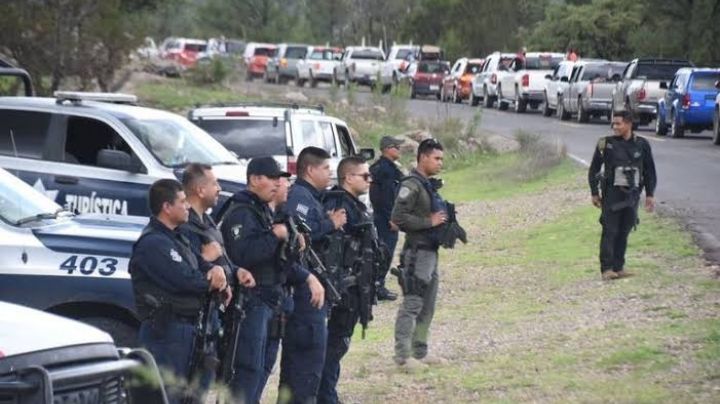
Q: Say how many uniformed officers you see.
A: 9